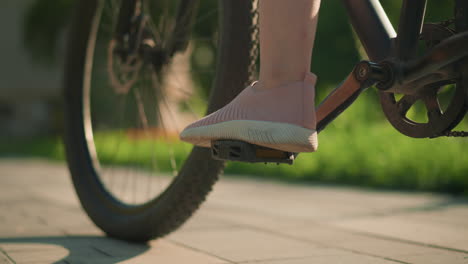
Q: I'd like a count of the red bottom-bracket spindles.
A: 0